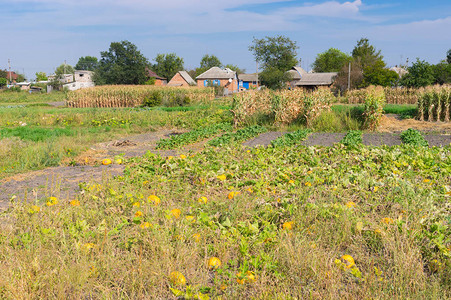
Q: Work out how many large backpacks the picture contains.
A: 0